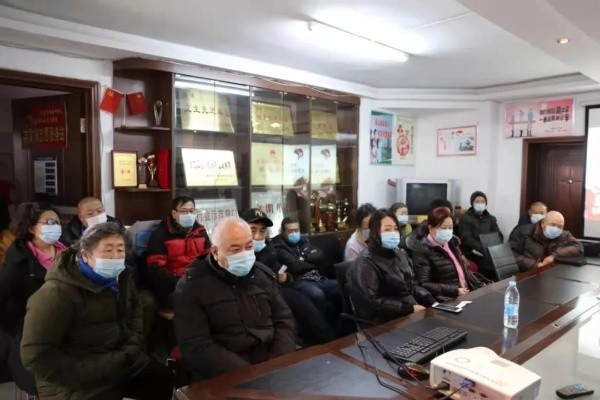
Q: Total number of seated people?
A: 15